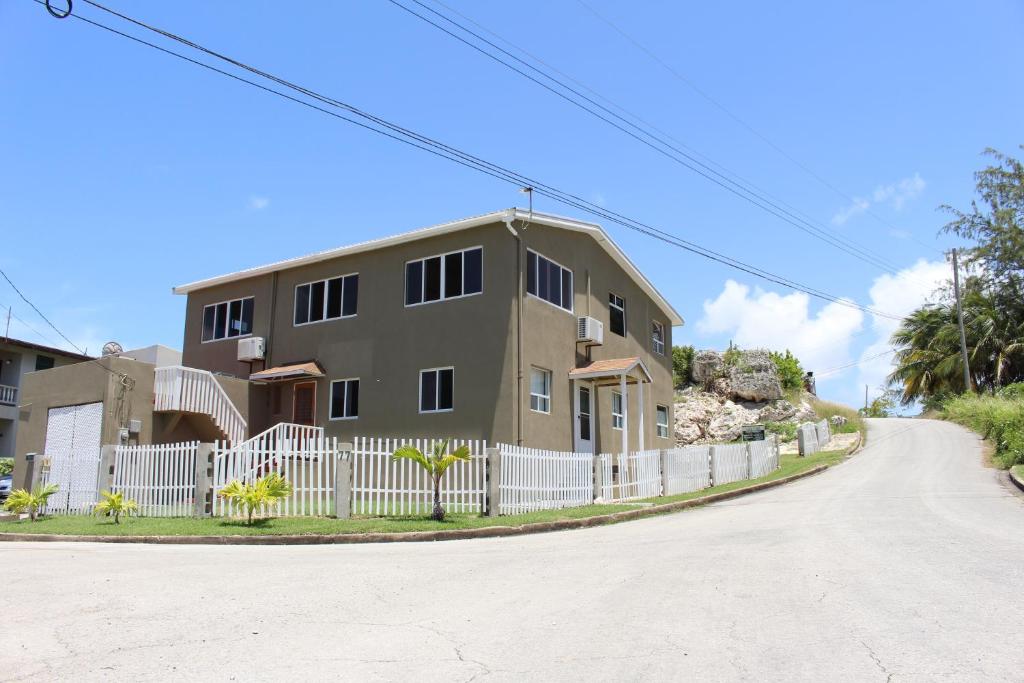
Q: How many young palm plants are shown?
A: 4